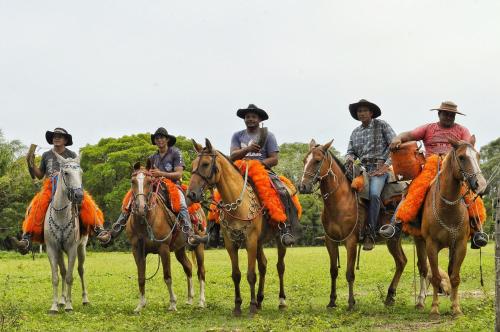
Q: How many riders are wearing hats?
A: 5